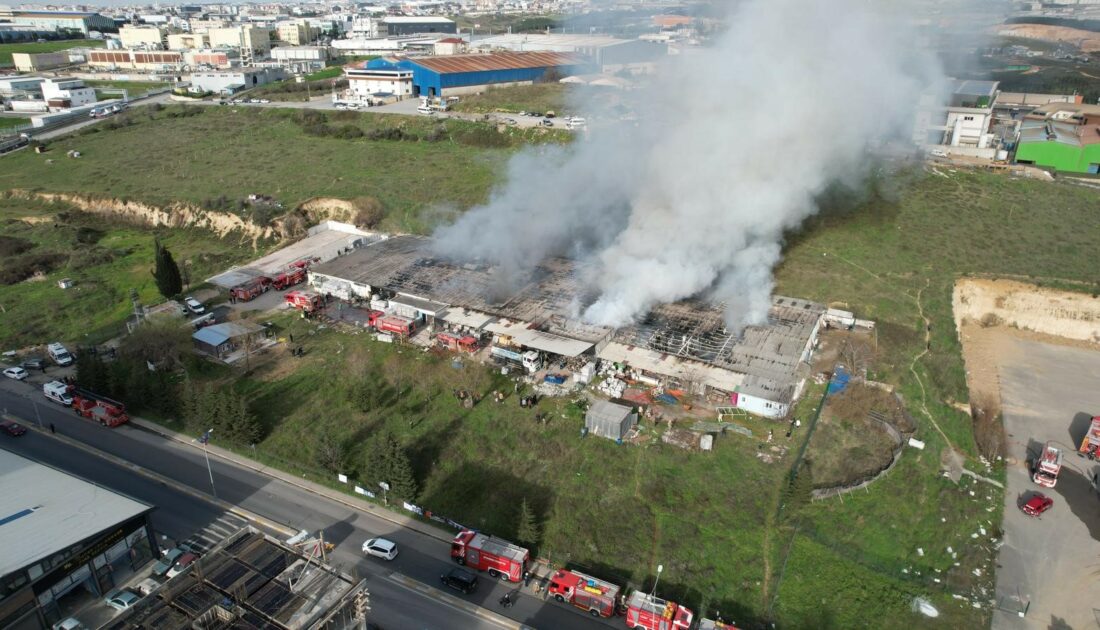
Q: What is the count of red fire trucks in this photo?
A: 13